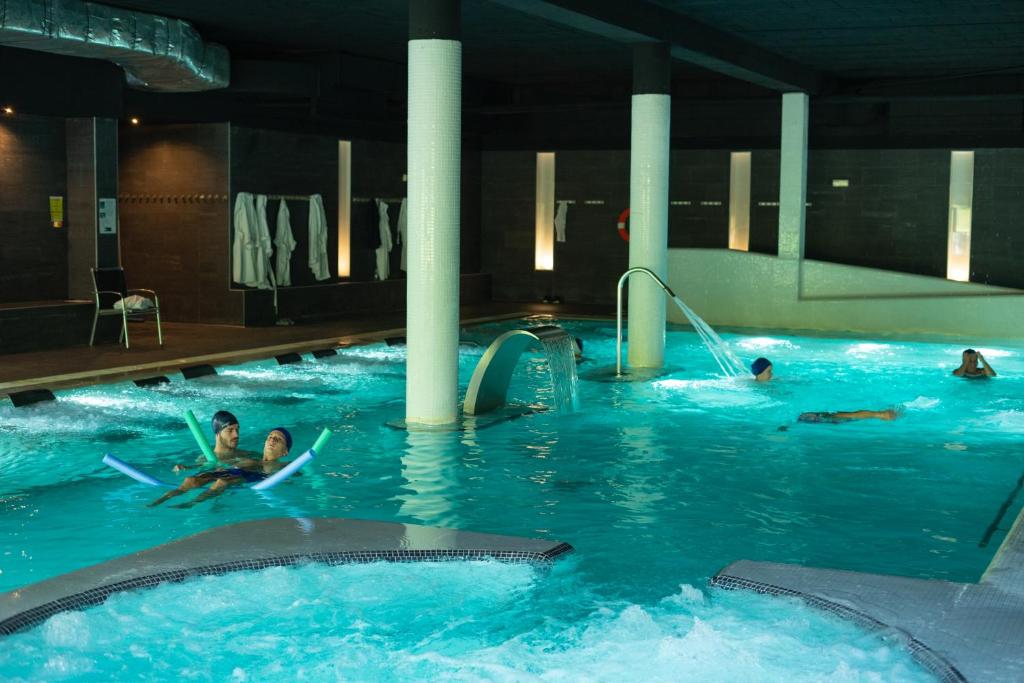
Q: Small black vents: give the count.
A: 6